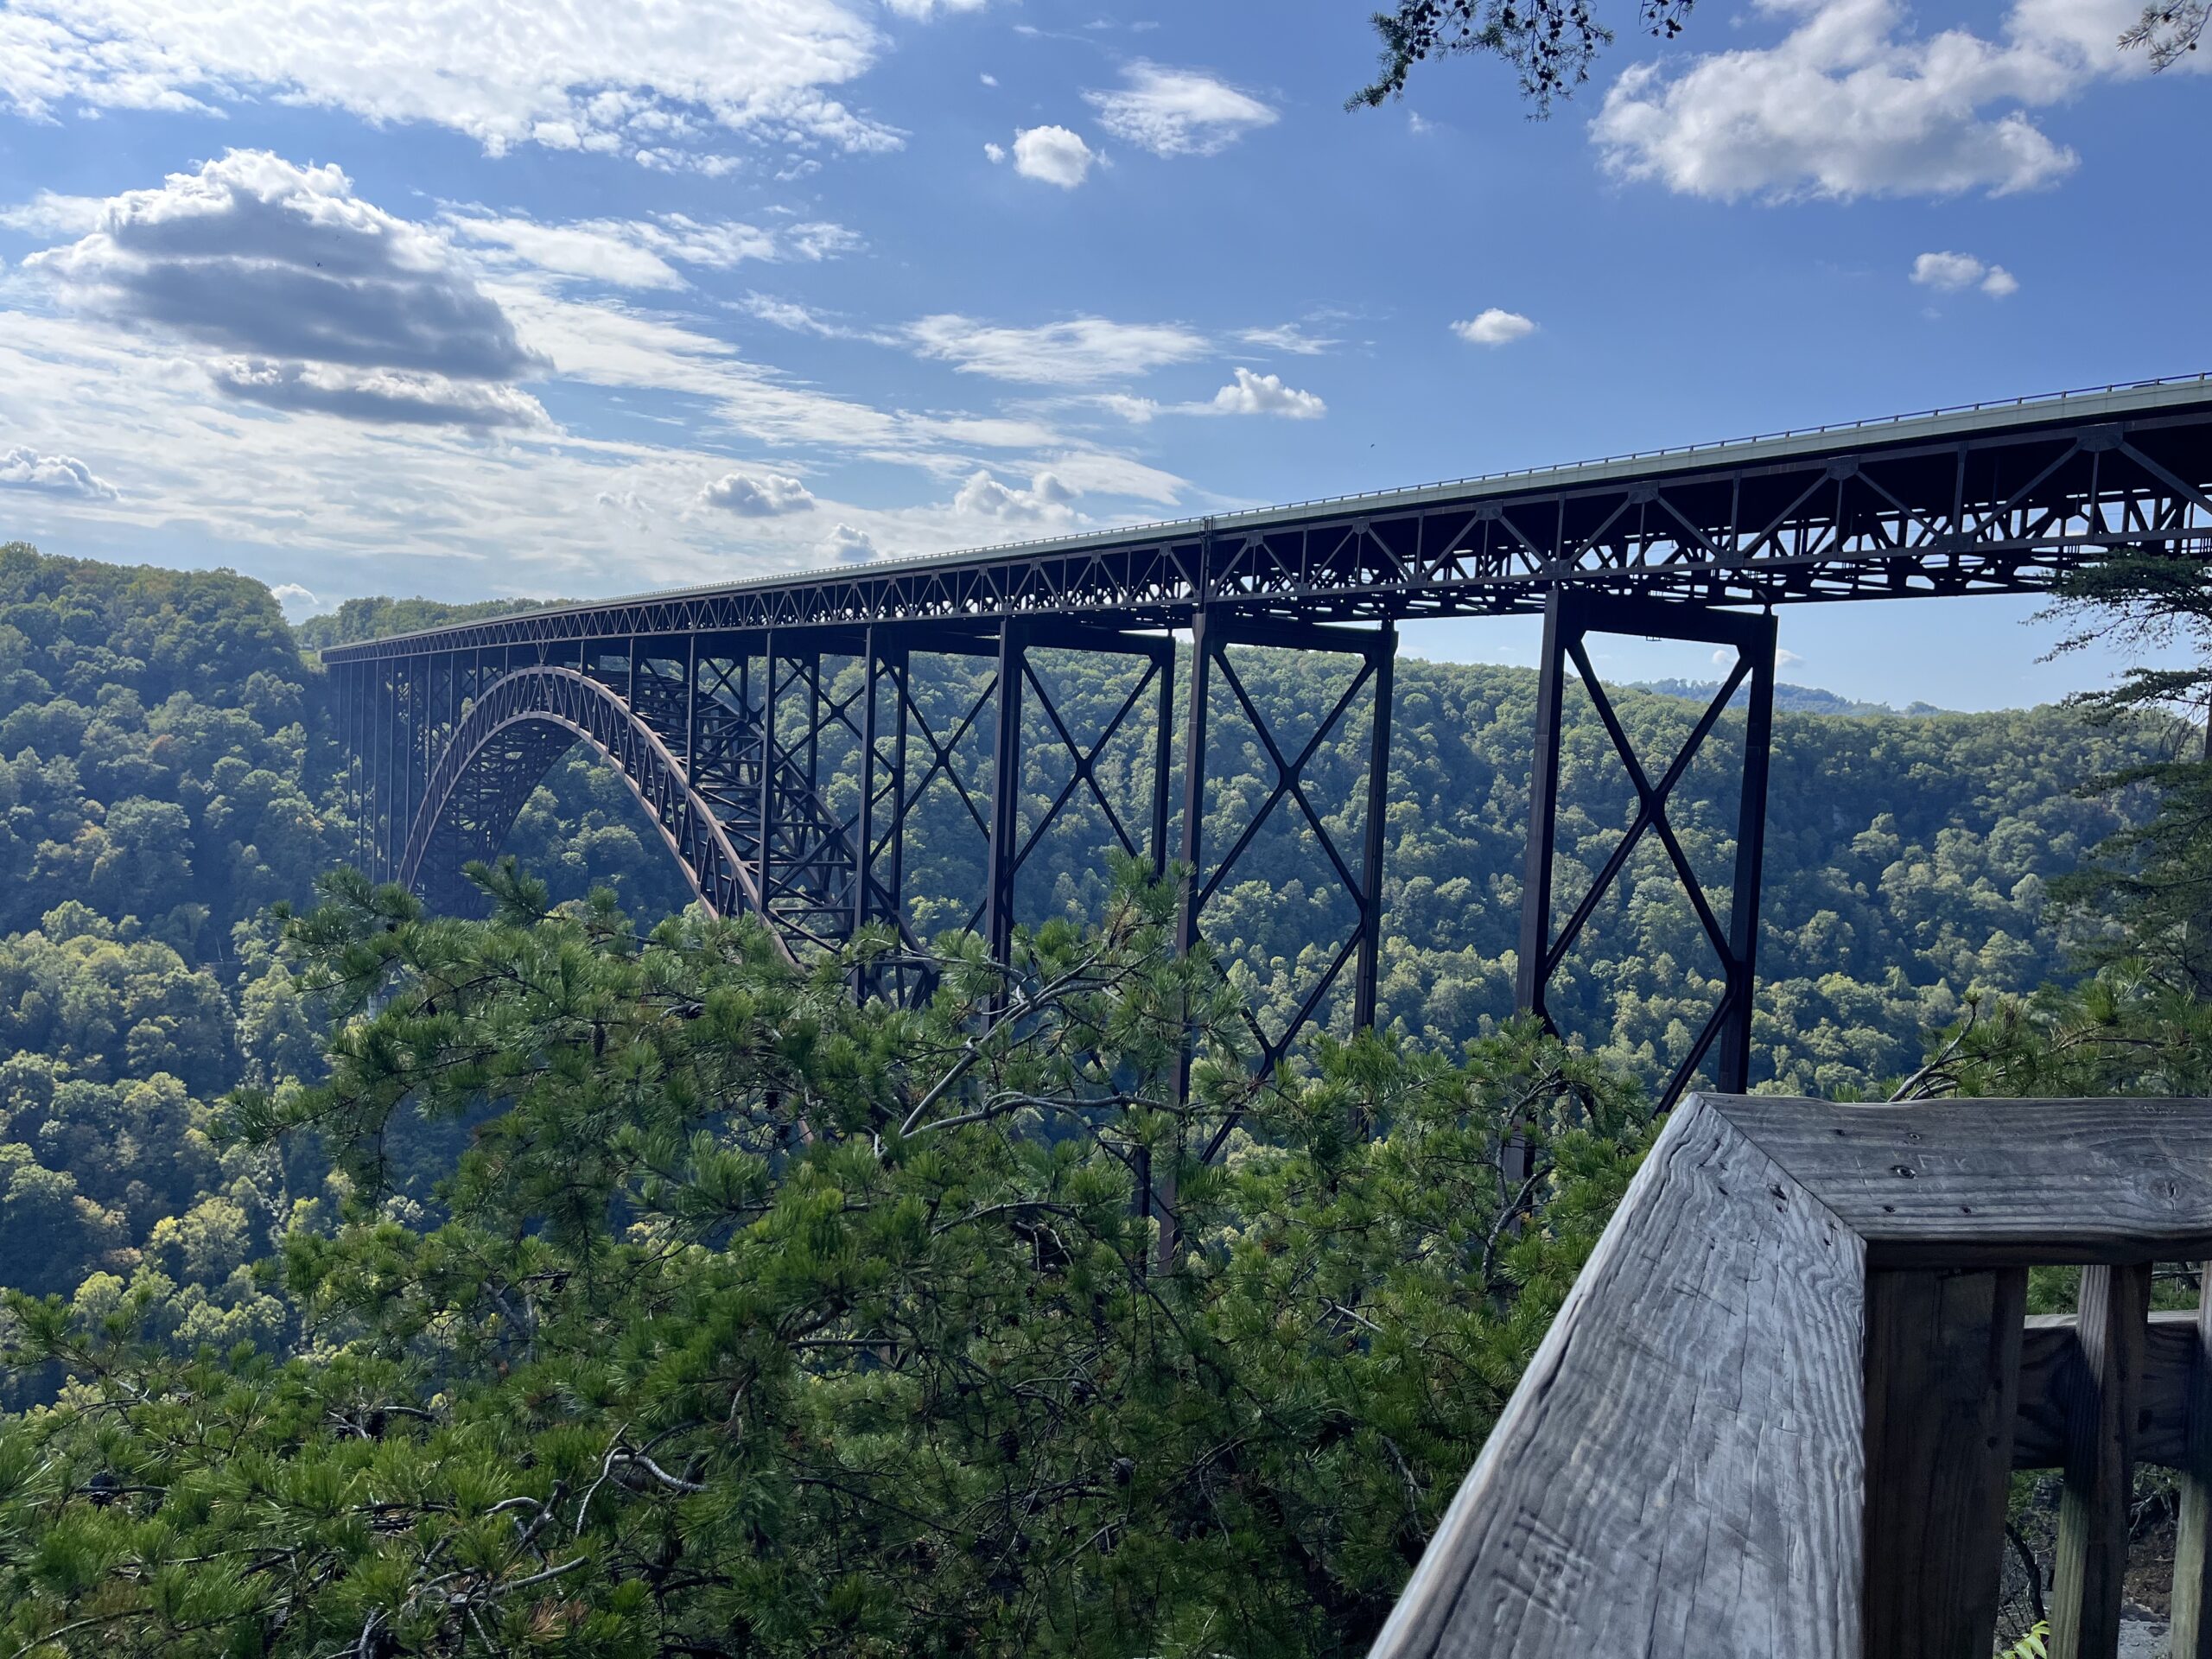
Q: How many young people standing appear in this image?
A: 0